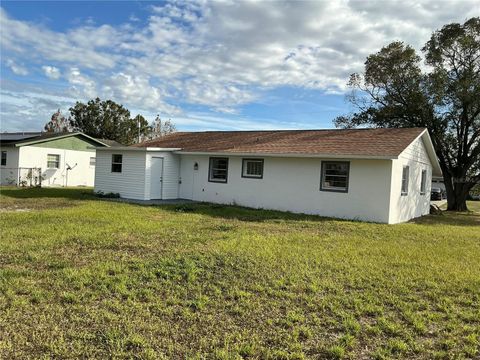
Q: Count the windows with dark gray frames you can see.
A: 3